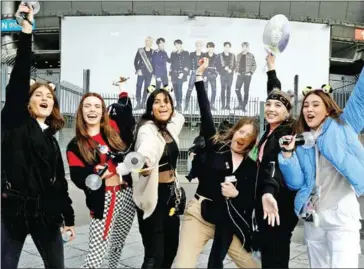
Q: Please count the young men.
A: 7